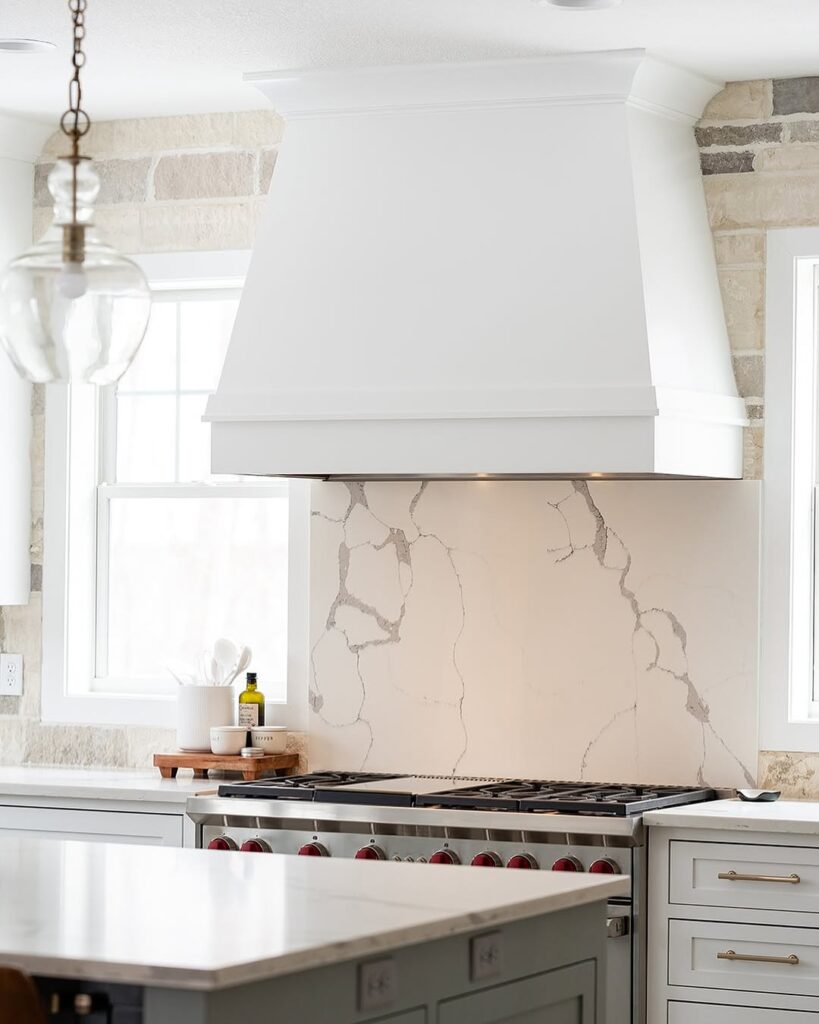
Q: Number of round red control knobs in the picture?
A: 9